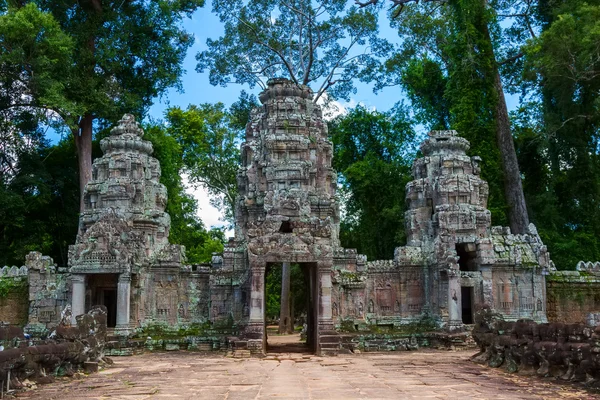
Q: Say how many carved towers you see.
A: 3